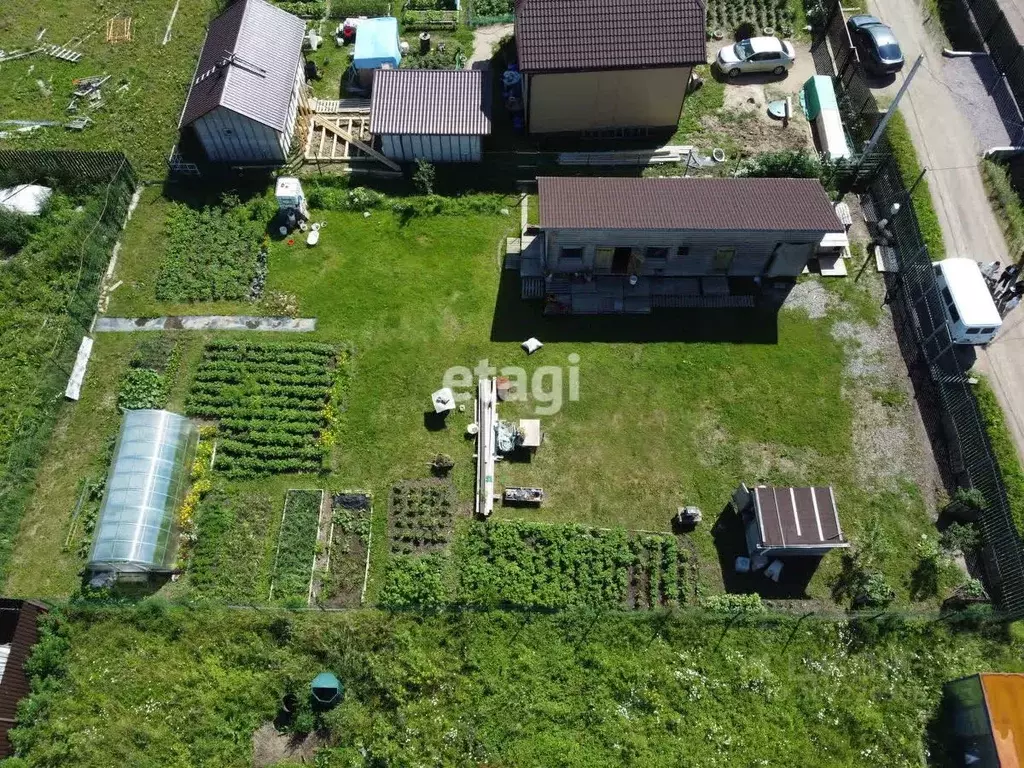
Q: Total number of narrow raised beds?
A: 2